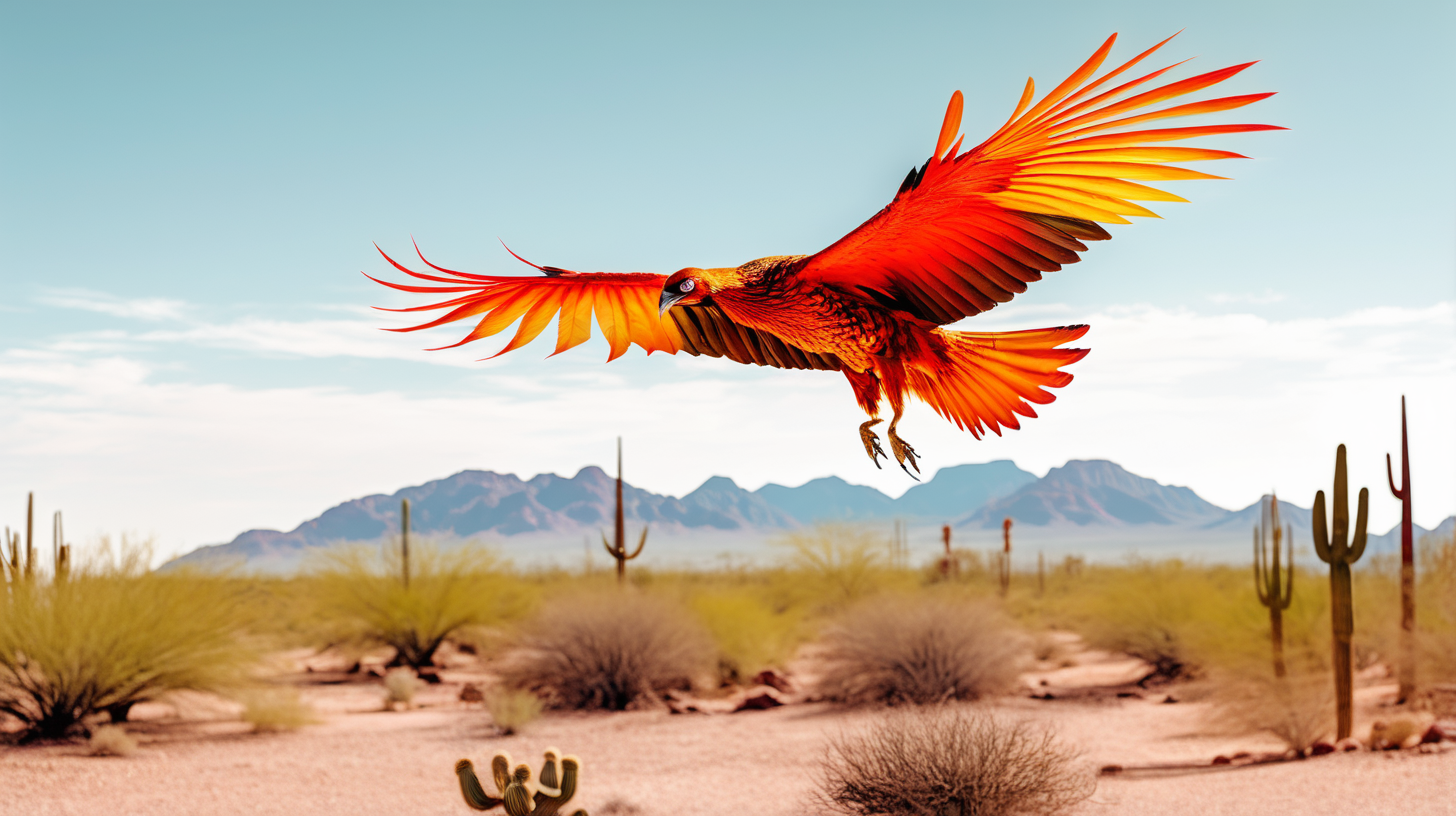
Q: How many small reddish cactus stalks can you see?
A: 2